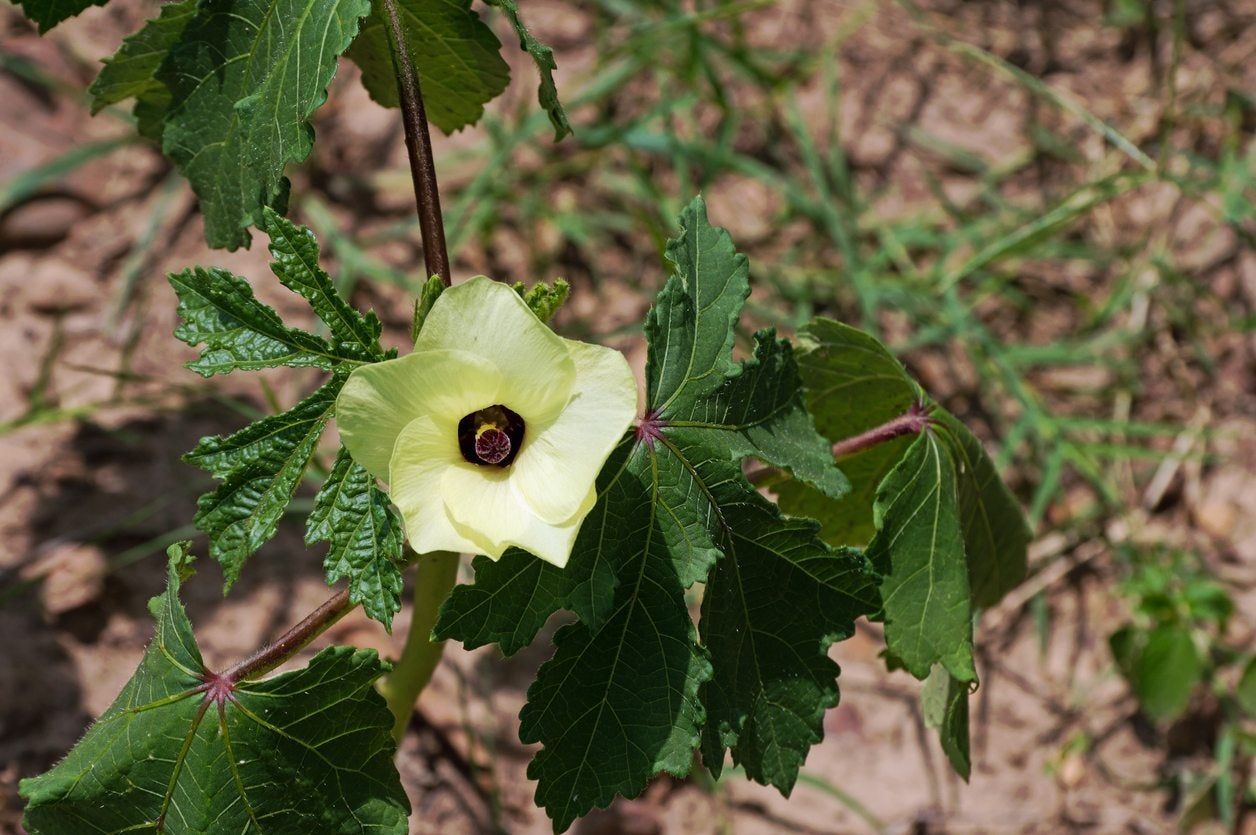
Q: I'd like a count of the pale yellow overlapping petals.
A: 5